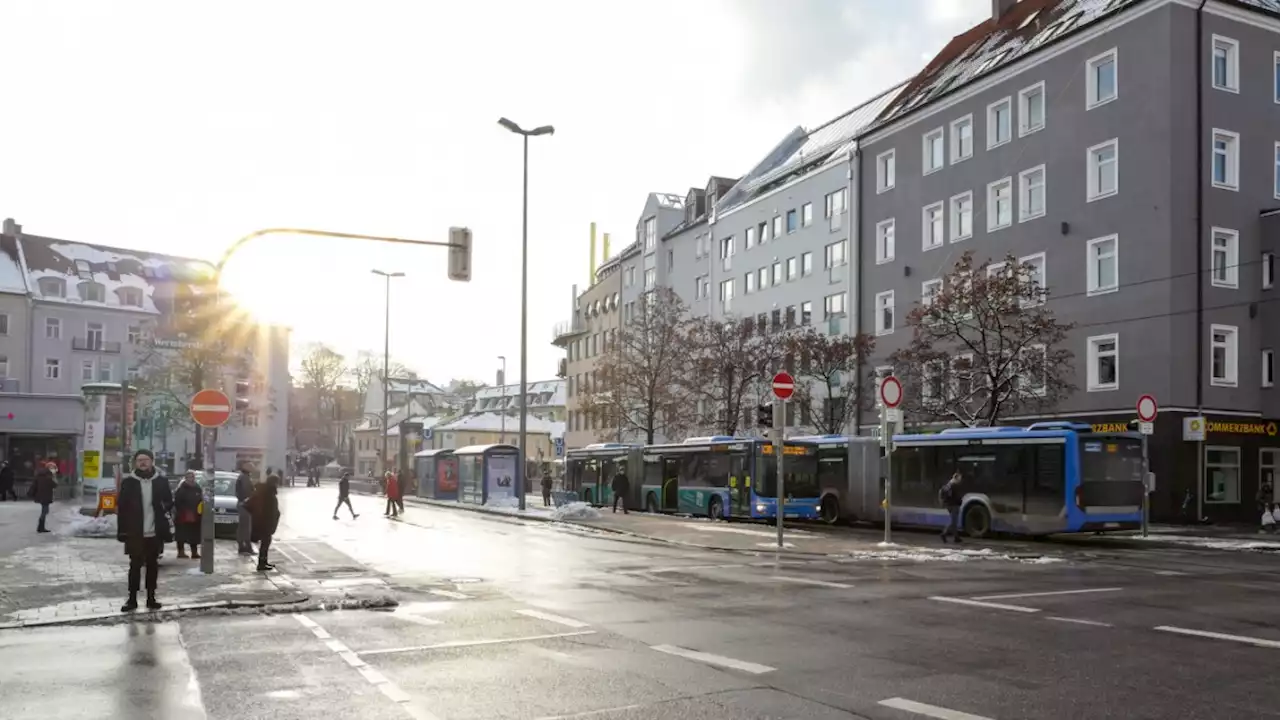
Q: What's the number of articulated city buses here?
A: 2